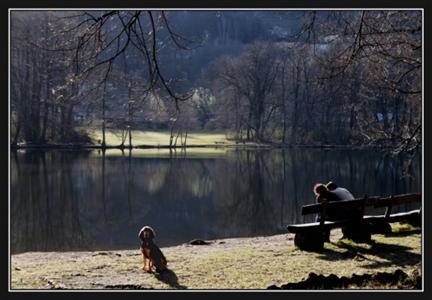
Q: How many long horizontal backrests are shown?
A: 2